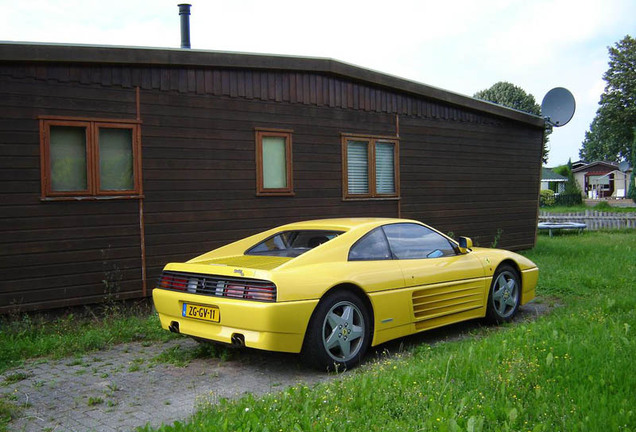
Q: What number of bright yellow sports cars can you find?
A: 1